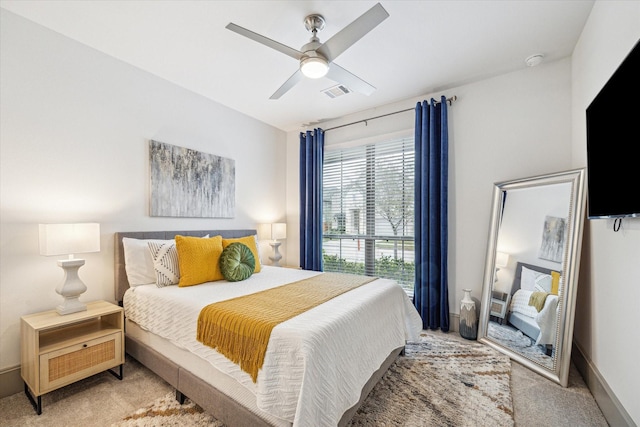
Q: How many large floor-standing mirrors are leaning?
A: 1